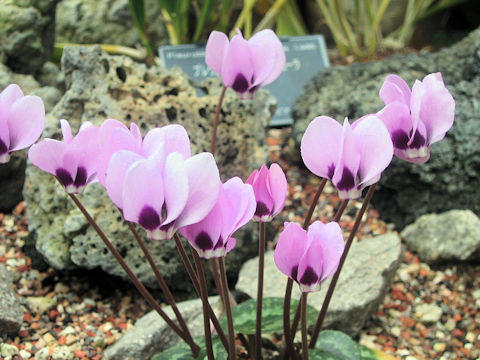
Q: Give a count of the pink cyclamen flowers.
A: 10